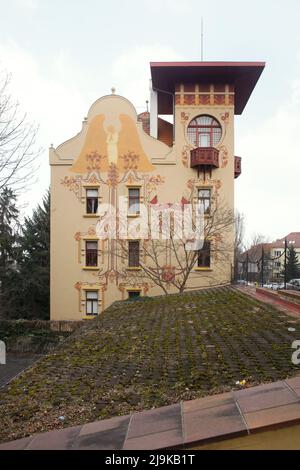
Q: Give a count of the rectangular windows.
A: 8